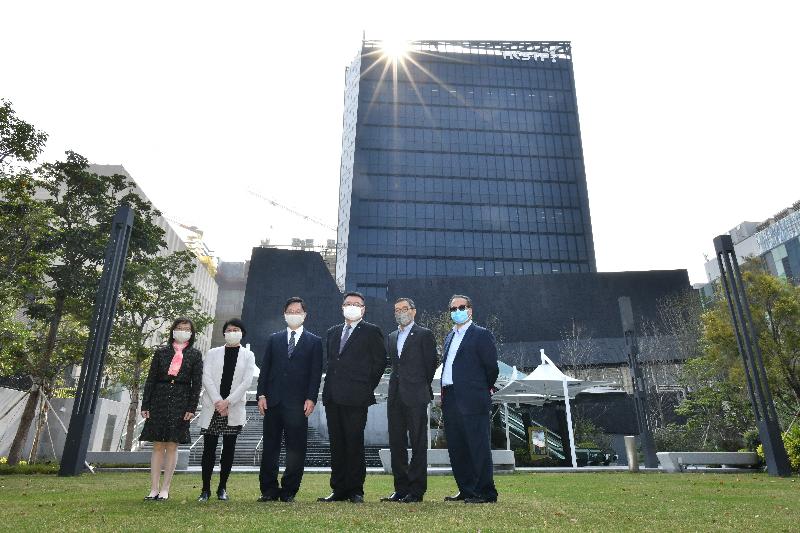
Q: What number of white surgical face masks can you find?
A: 4